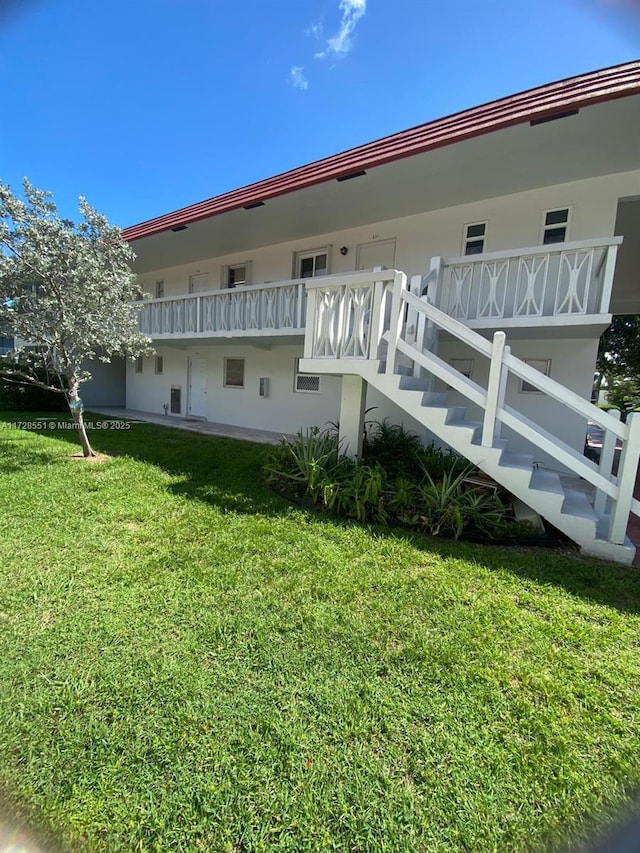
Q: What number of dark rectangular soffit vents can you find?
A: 4